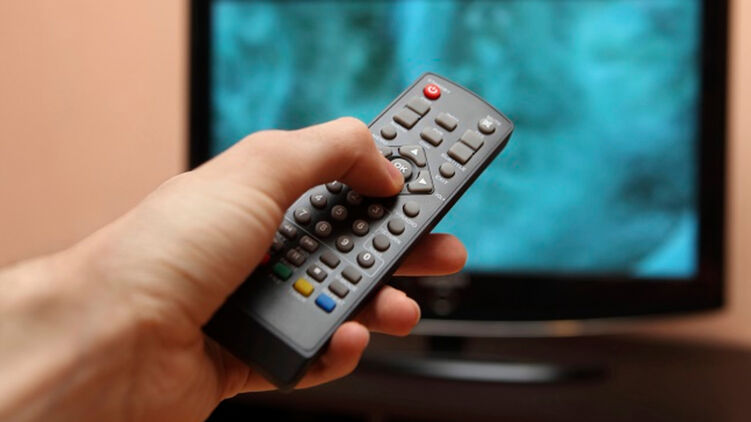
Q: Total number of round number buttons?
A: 10